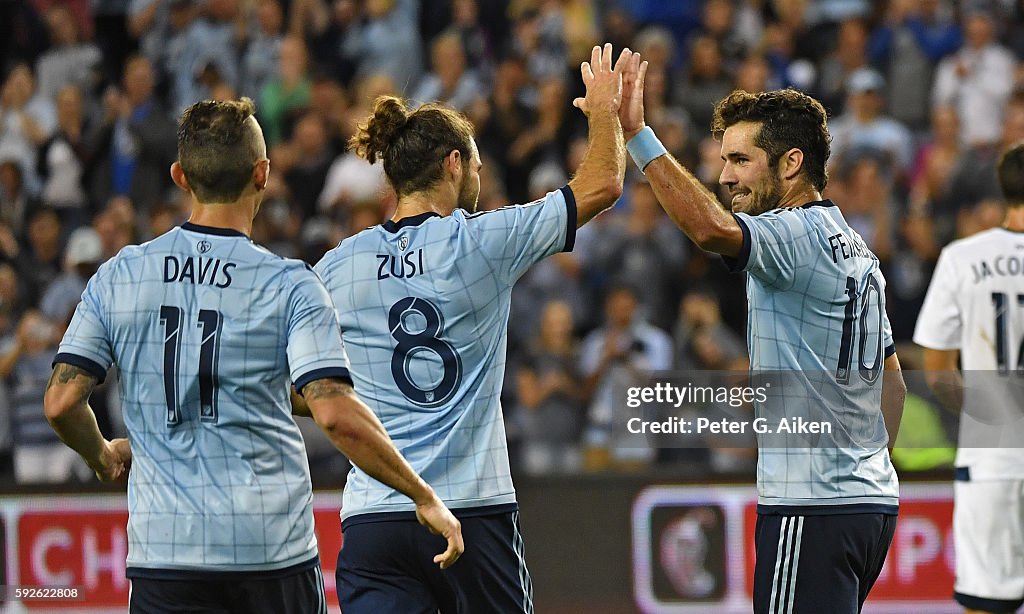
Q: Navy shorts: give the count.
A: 3